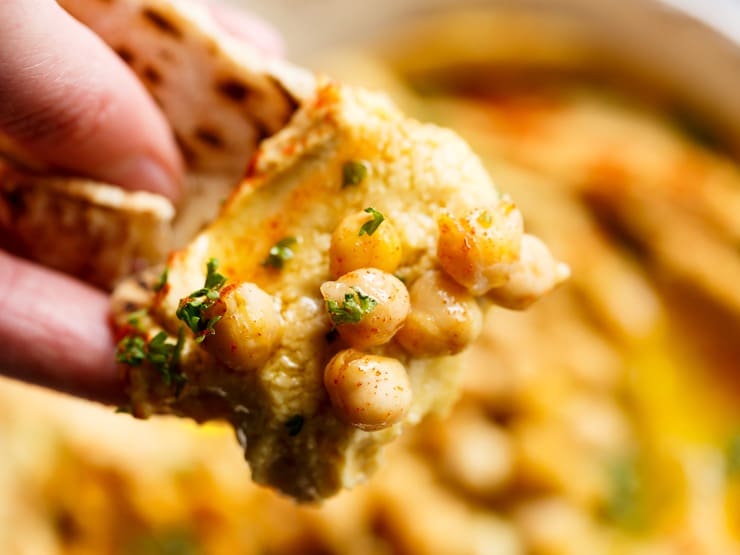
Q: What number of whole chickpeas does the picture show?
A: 7